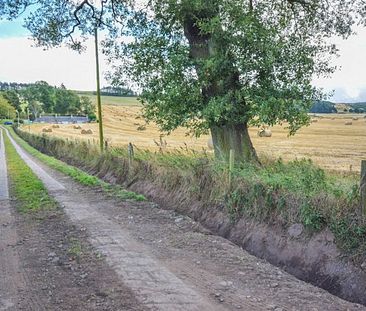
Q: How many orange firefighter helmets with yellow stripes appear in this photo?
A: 0